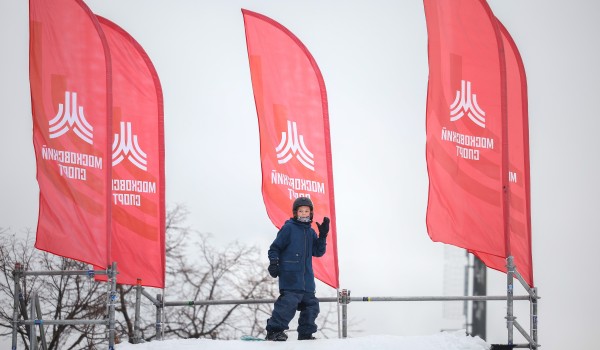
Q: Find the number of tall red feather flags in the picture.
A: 5